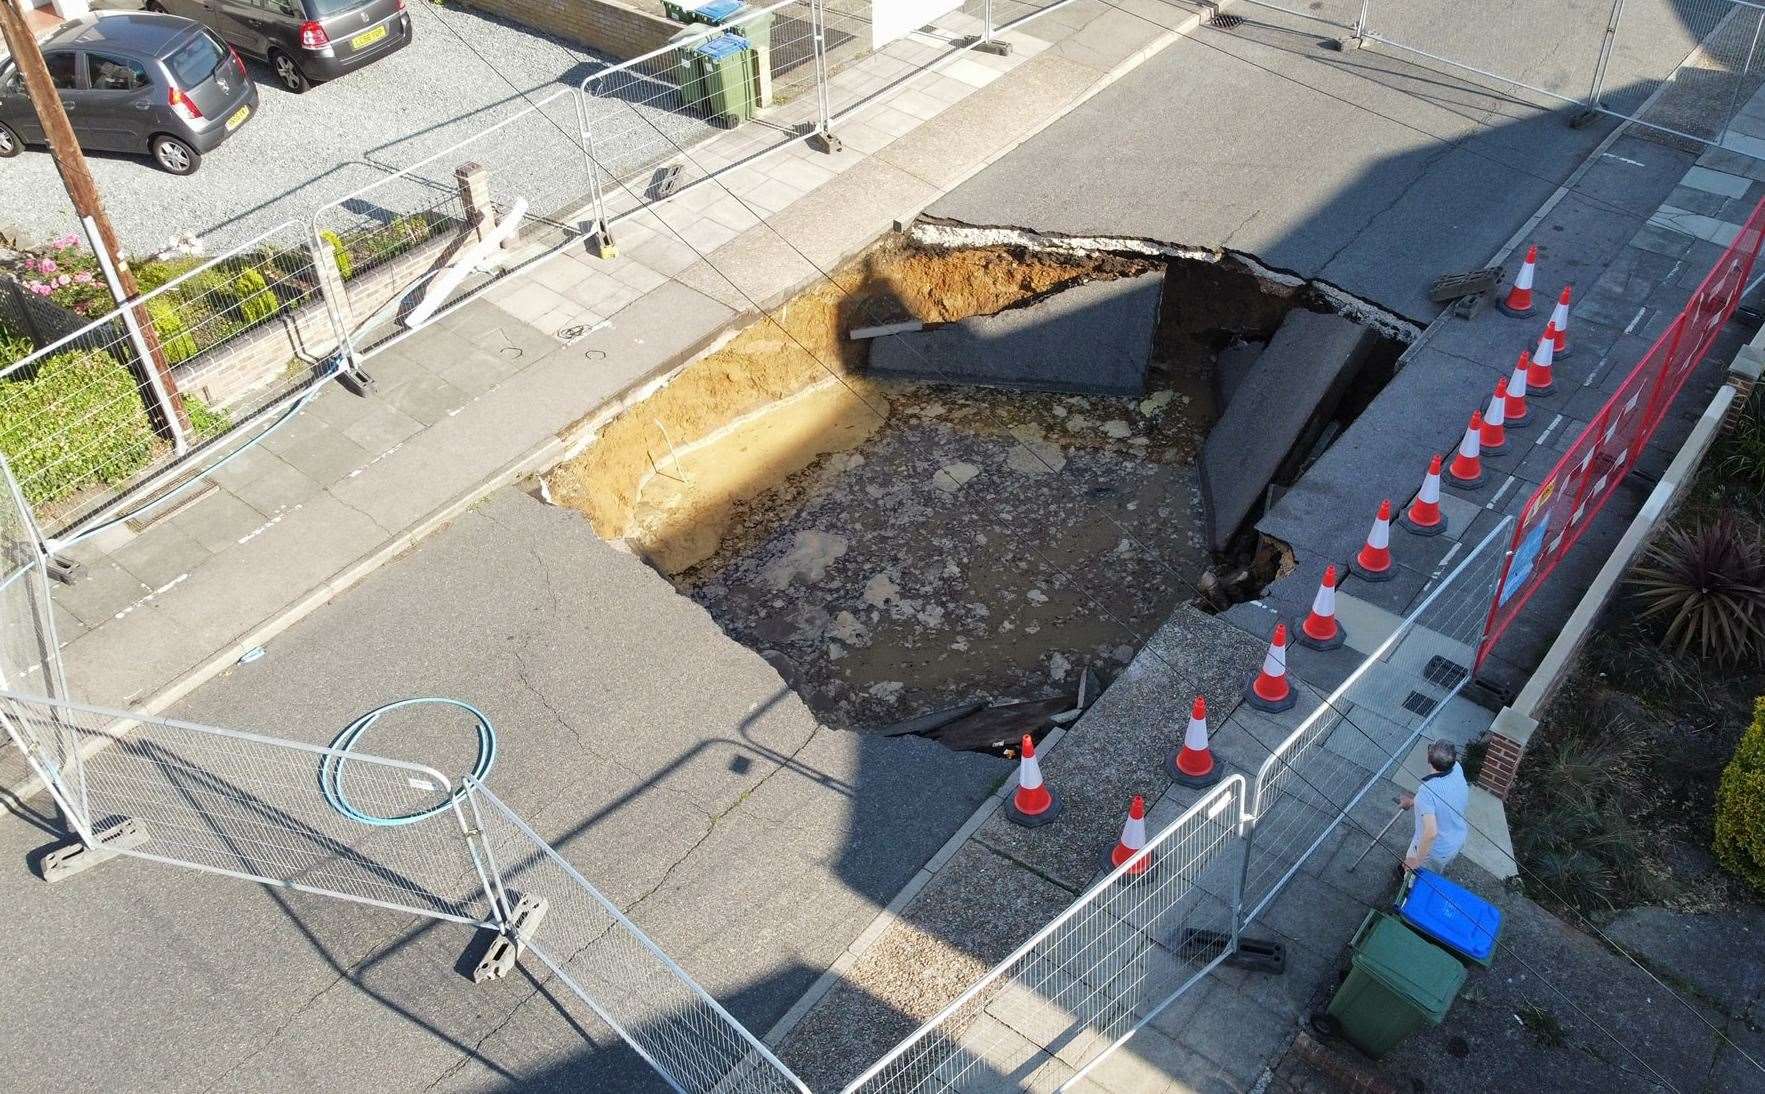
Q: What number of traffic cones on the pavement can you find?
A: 13